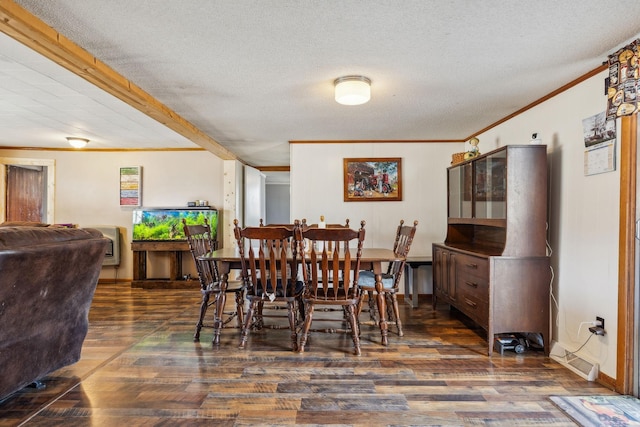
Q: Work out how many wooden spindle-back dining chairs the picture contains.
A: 6